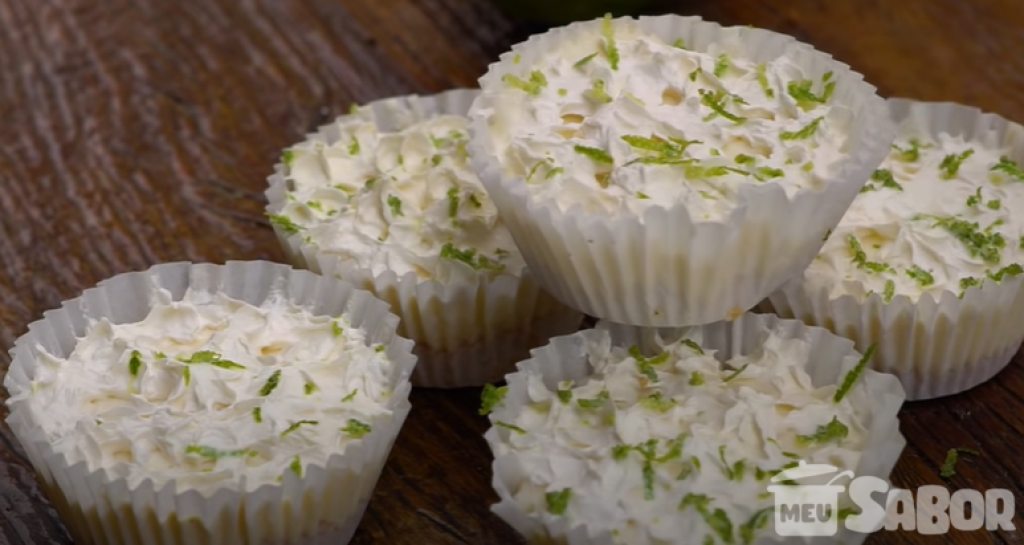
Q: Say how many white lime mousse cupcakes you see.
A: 5